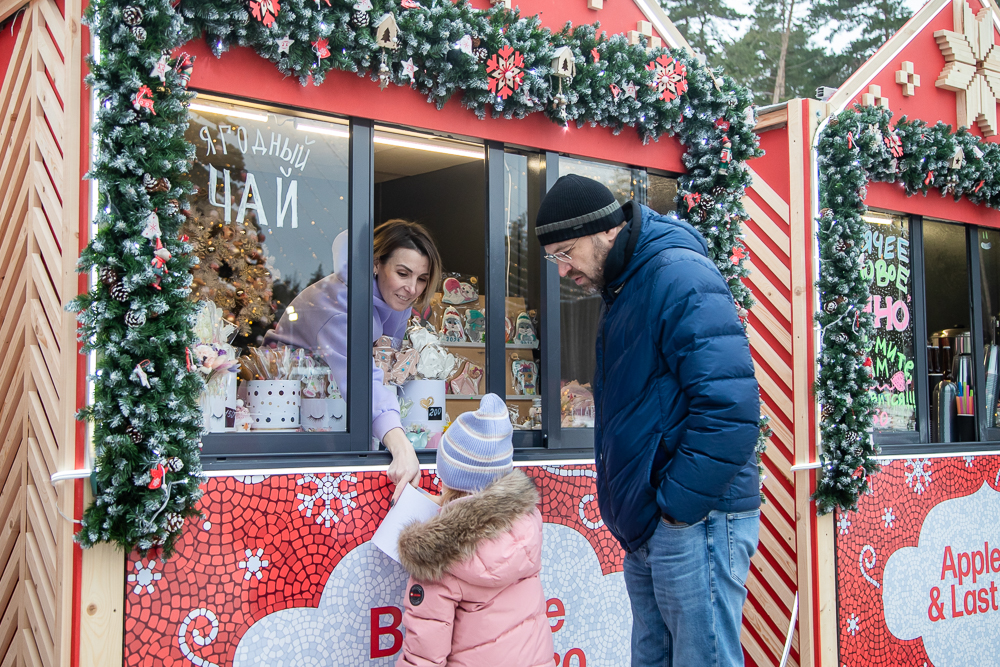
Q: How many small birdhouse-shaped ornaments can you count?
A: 3